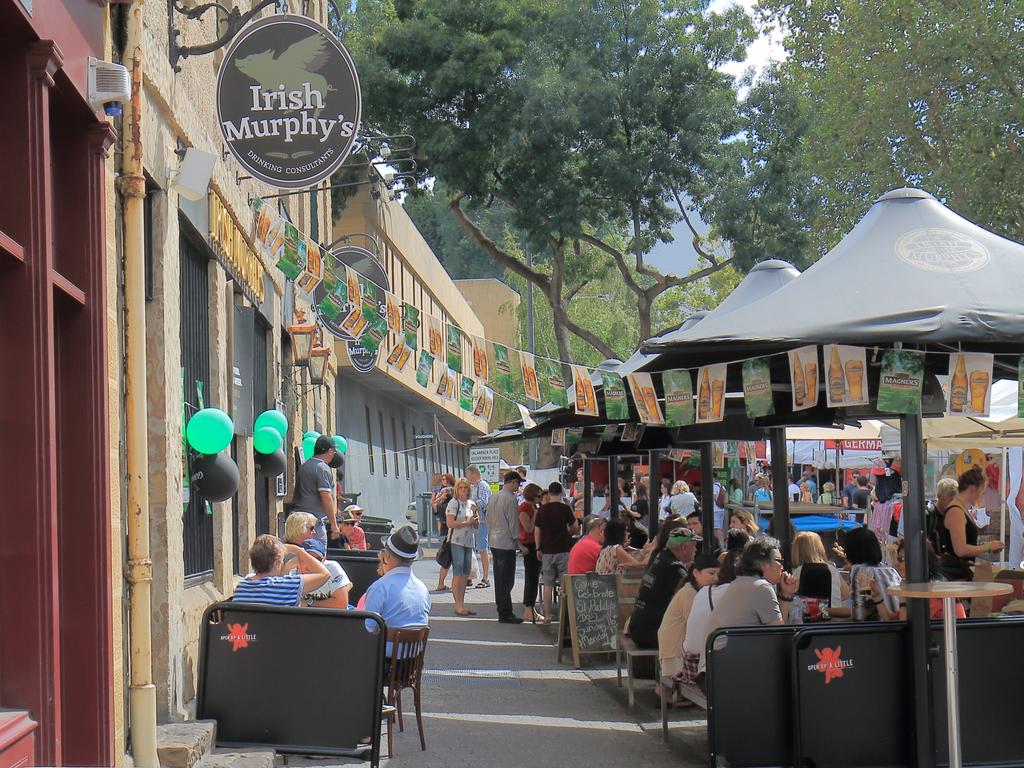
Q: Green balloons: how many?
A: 6